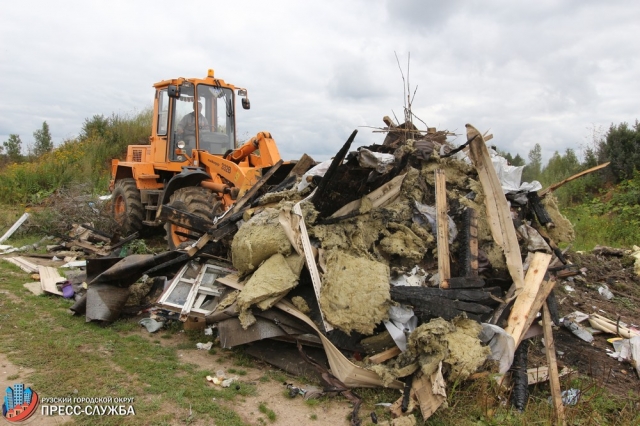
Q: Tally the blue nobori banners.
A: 0